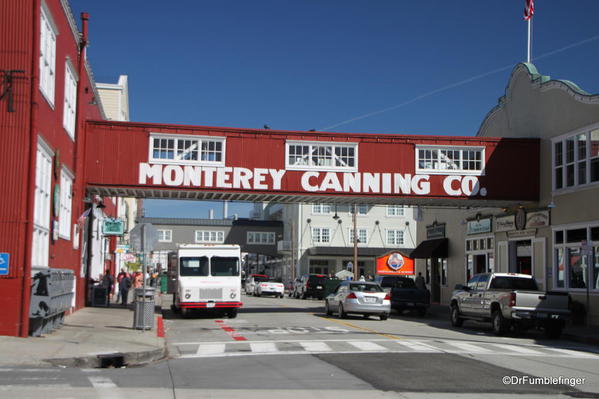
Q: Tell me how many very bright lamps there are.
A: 0